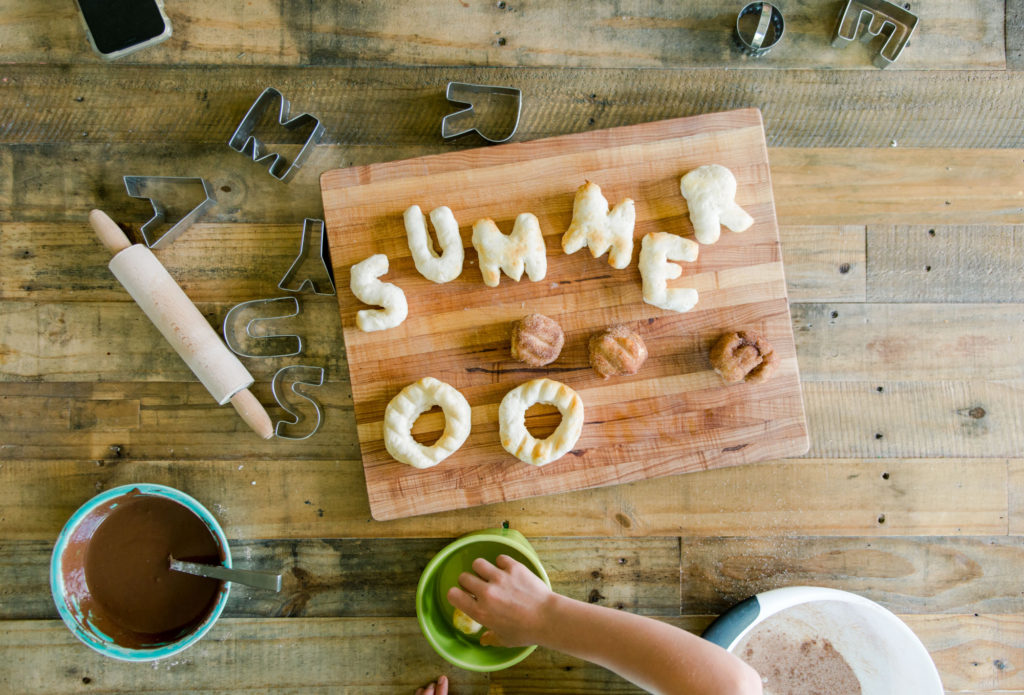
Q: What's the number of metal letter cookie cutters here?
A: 7